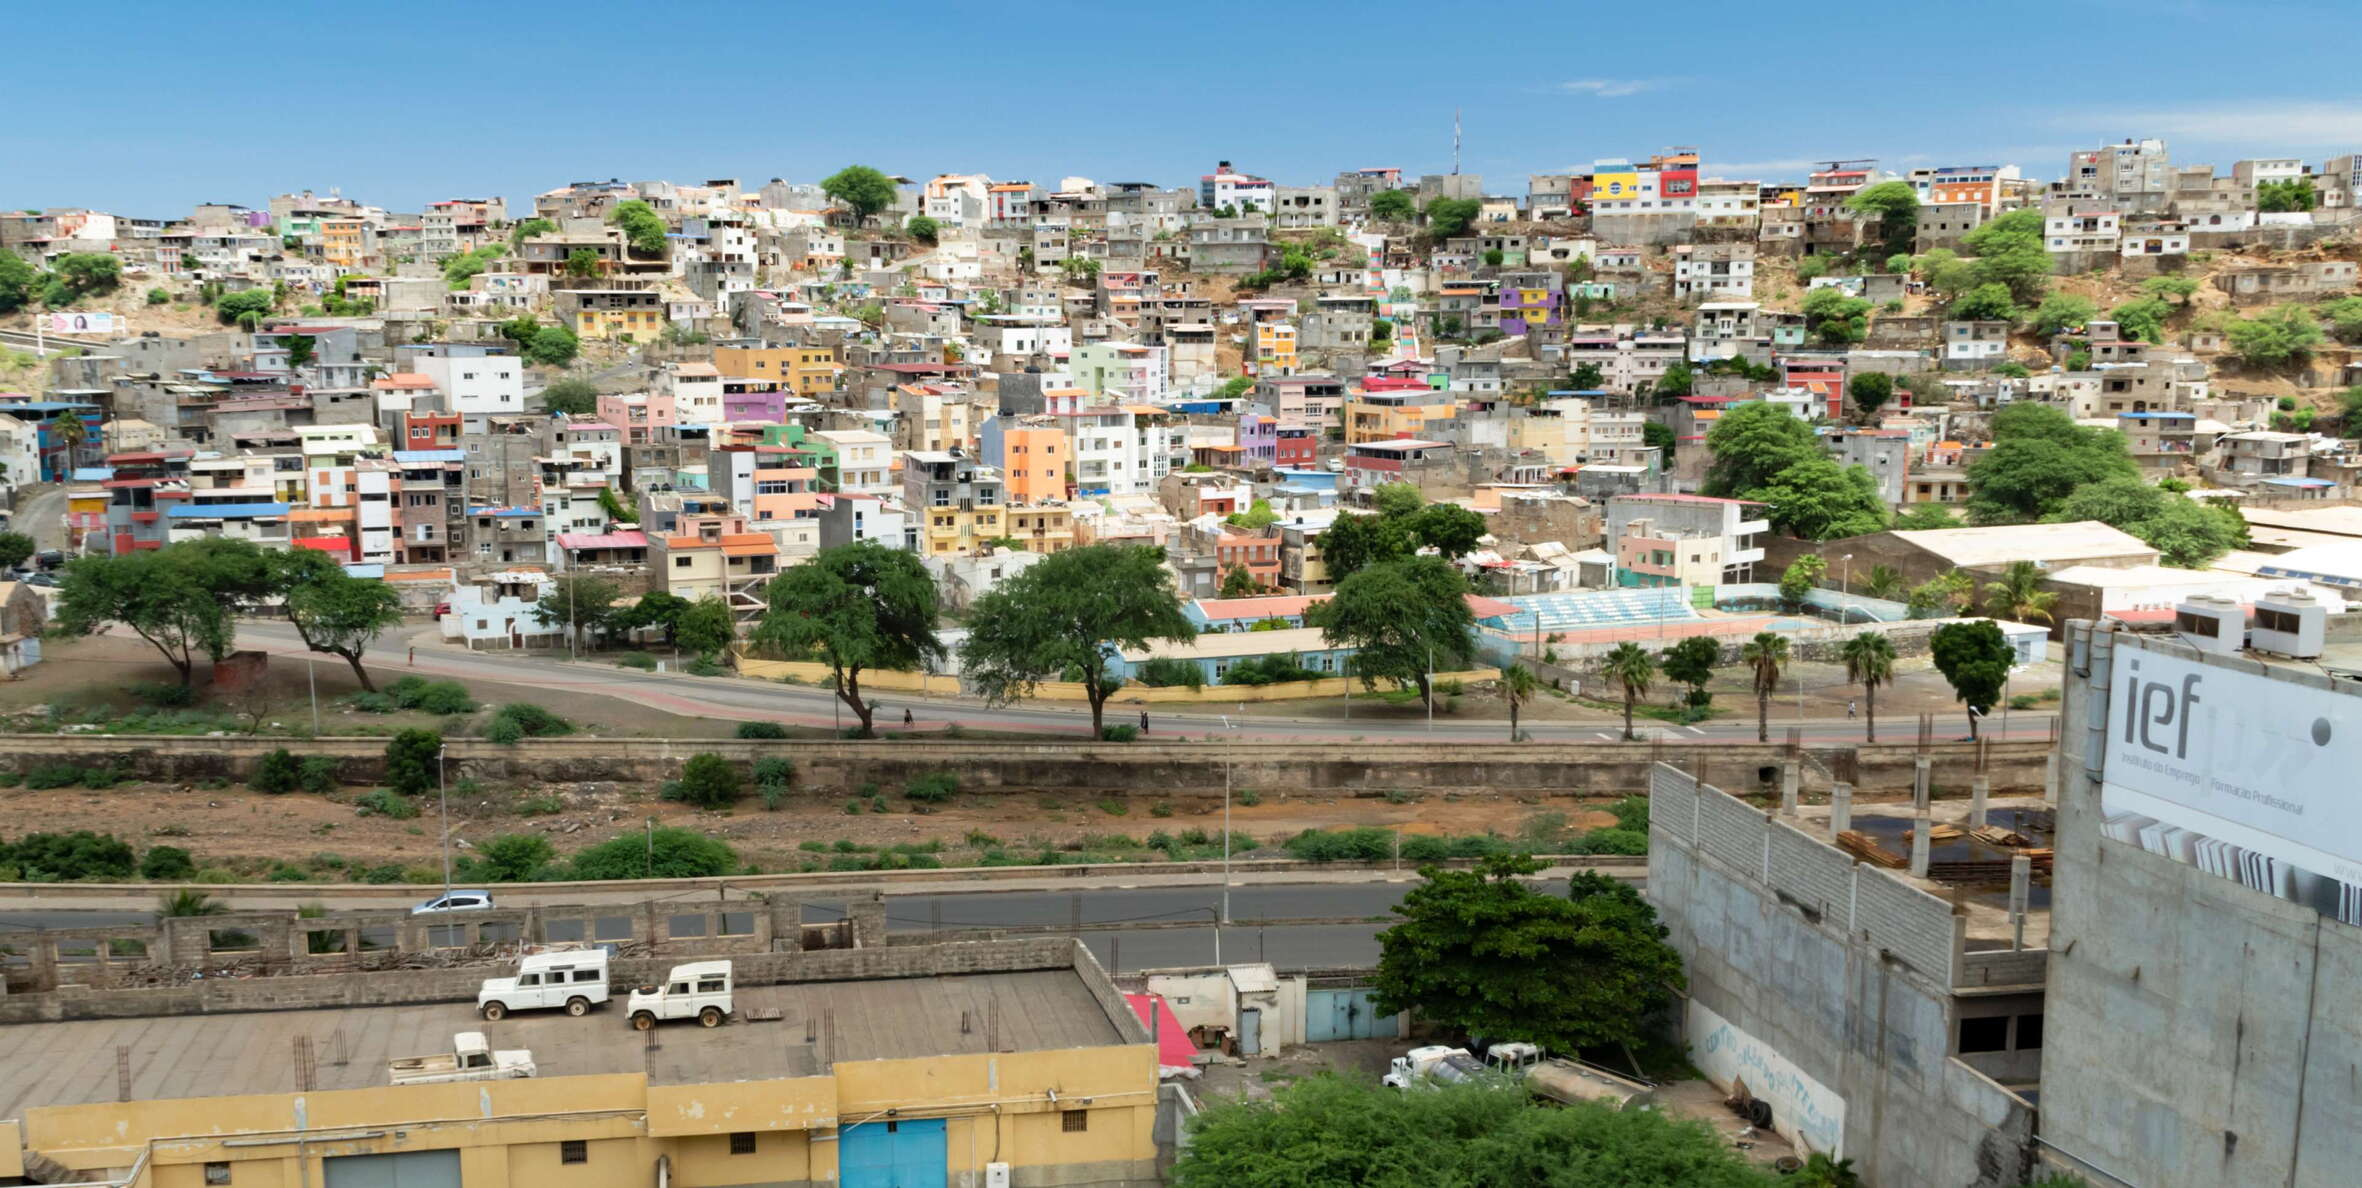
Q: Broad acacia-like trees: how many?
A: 5